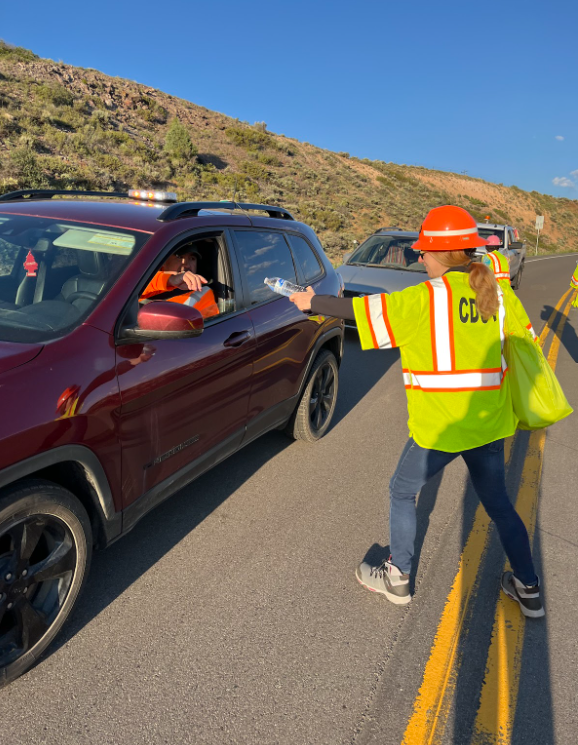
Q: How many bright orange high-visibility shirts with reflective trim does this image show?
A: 1